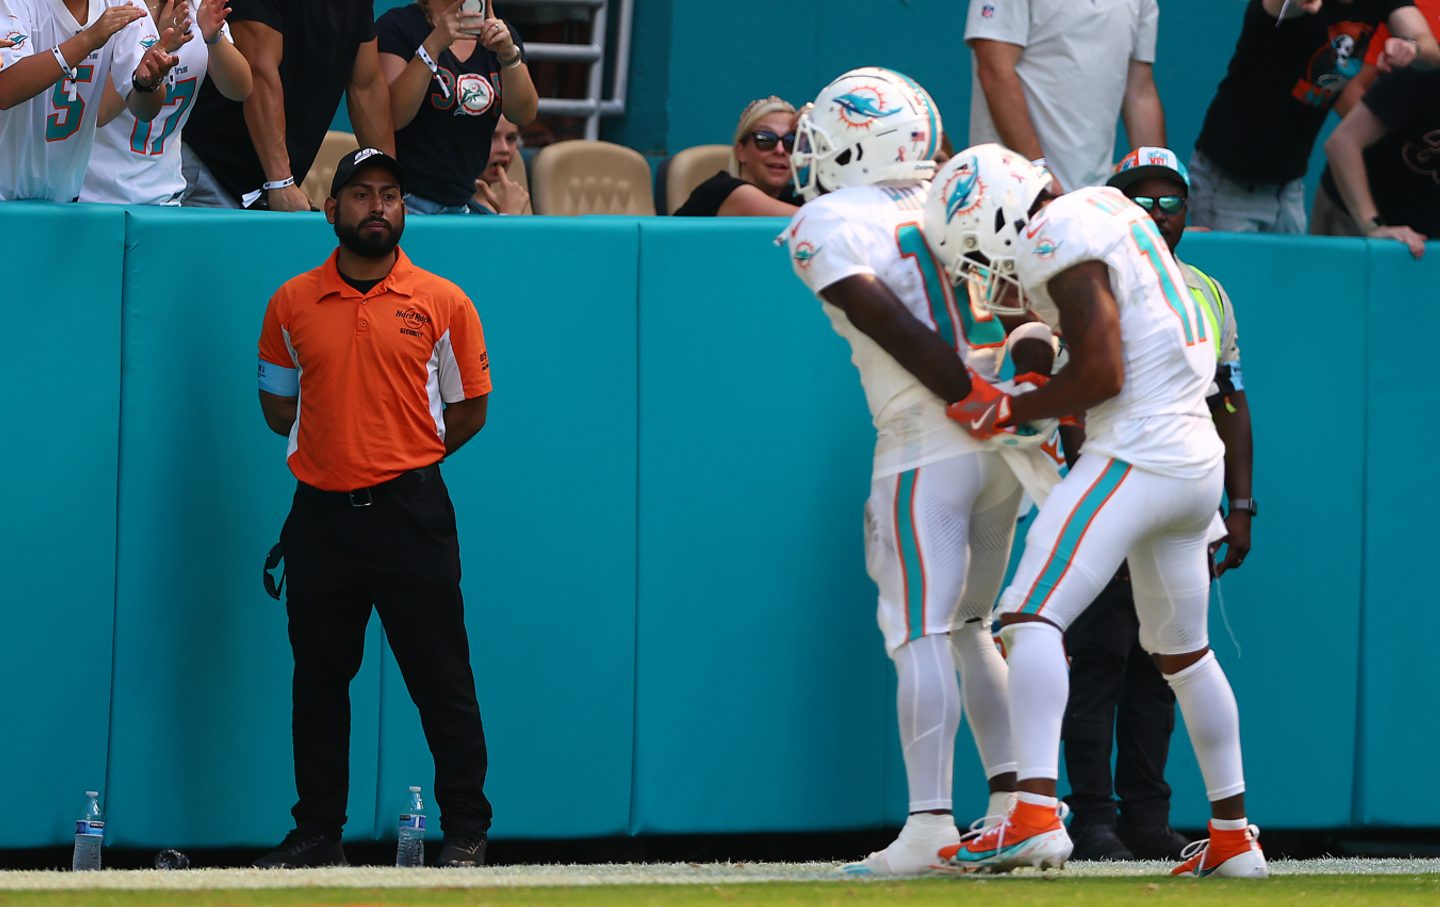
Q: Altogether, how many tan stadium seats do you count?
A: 4